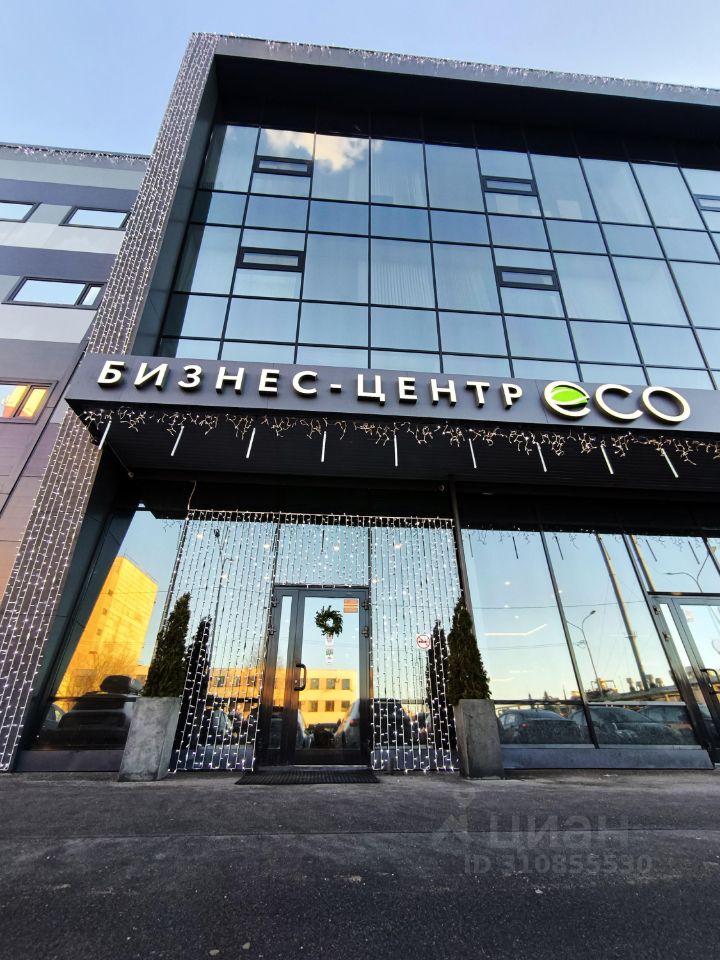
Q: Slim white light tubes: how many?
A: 9